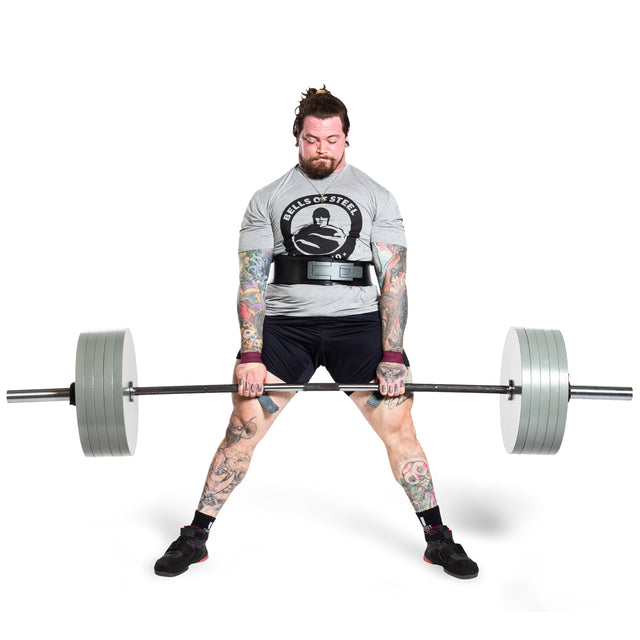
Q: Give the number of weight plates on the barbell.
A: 10